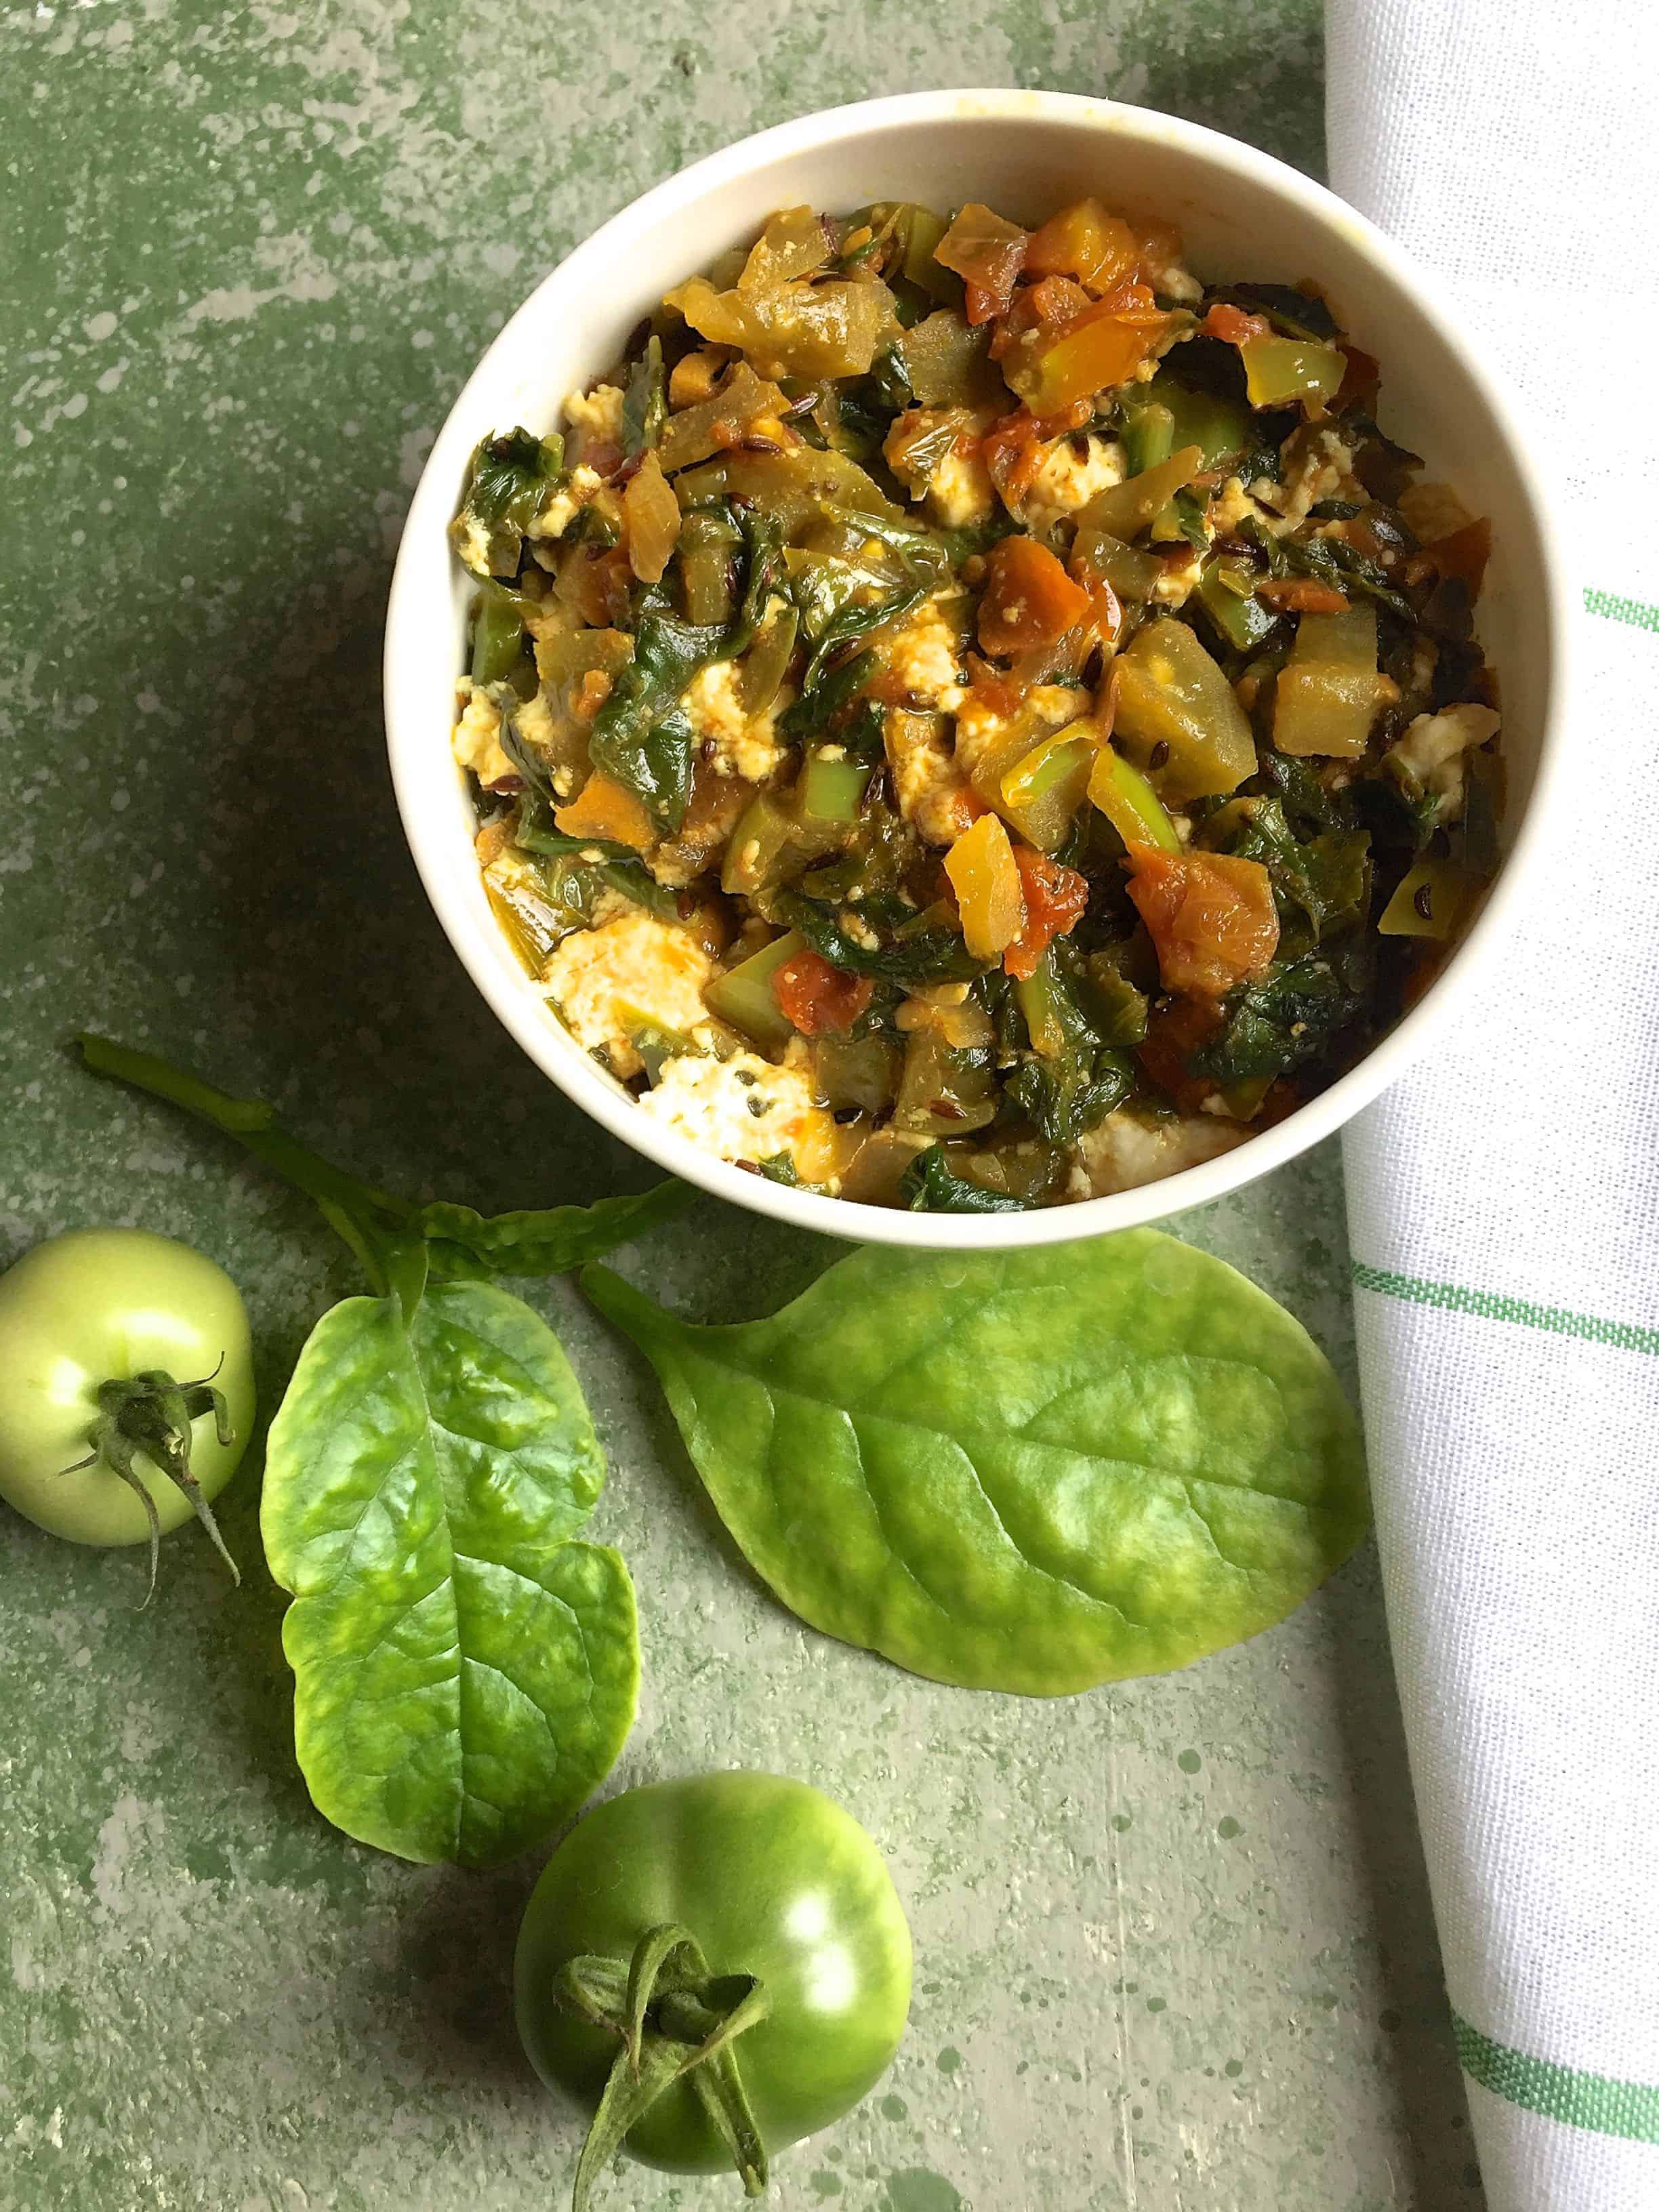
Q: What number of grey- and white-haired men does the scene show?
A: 0